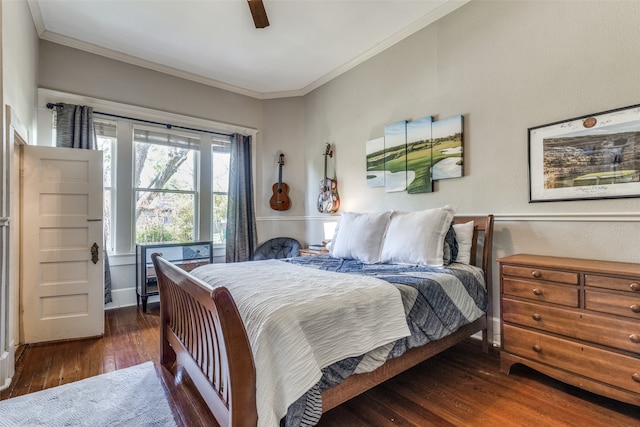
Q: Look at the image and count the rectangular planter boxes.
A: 0